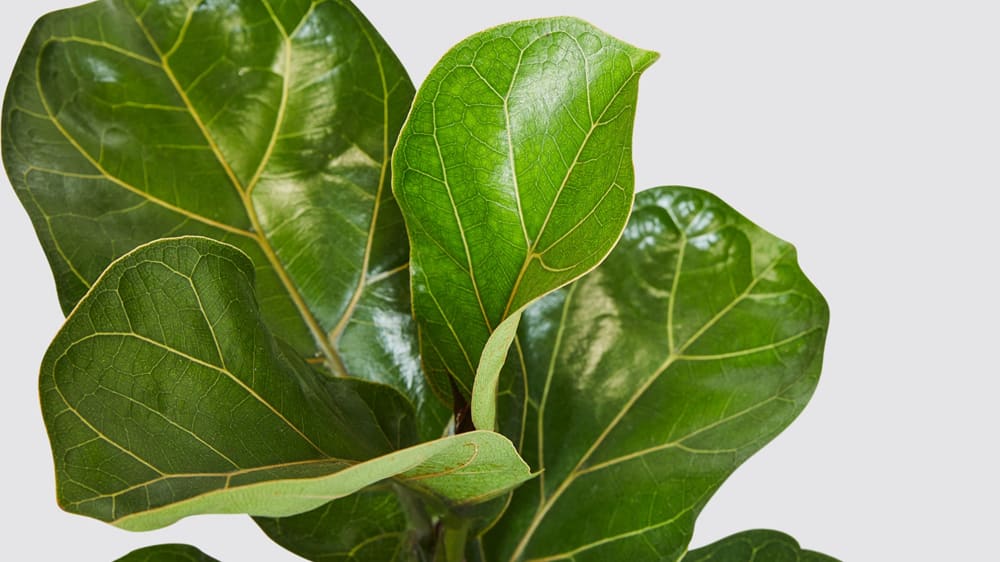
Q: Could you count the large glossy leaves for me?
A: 4